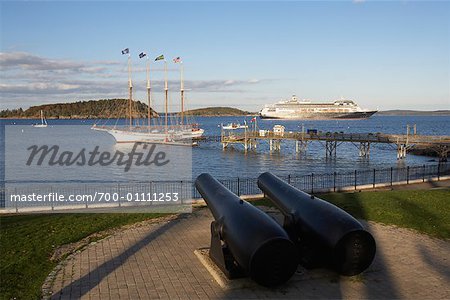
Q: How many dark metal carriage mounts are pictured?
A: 2